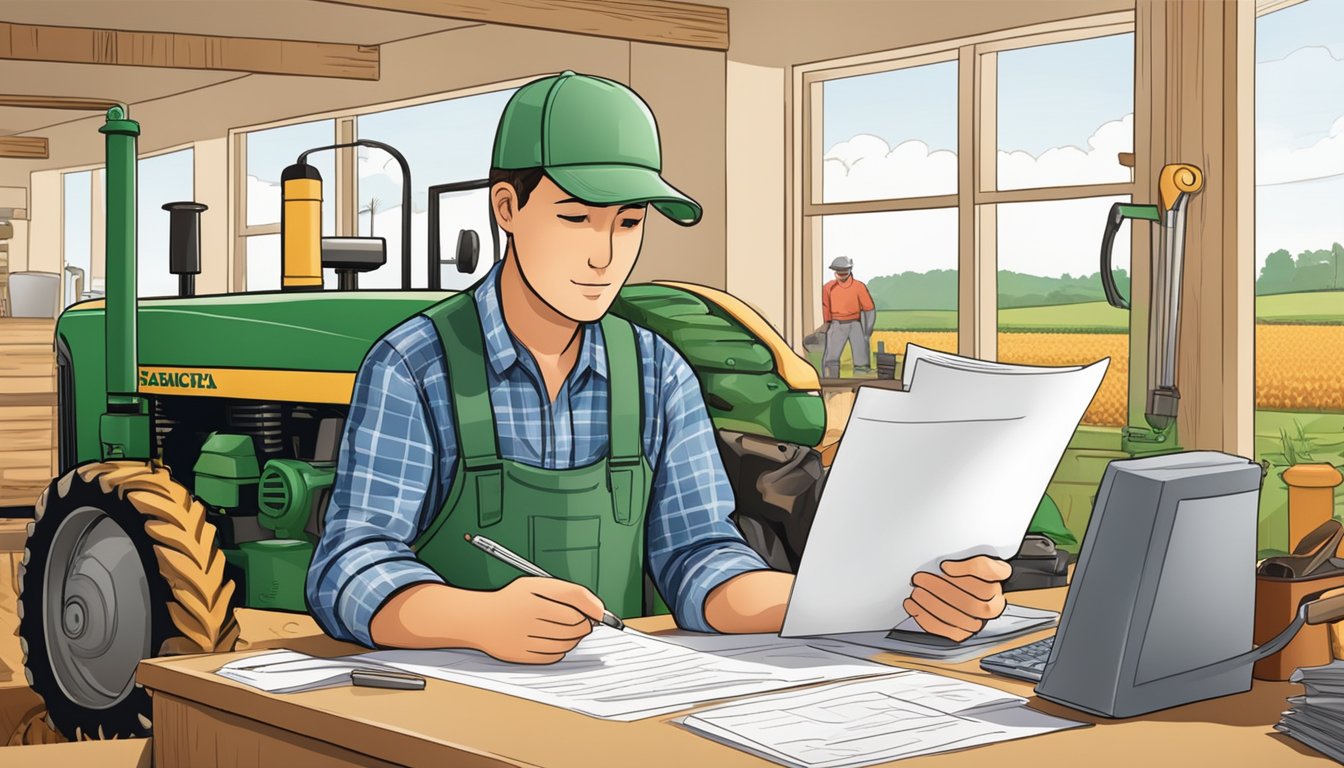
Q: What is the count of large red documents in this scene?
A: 0